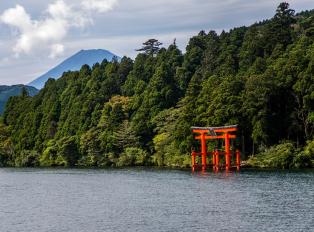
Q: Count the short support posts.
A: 4